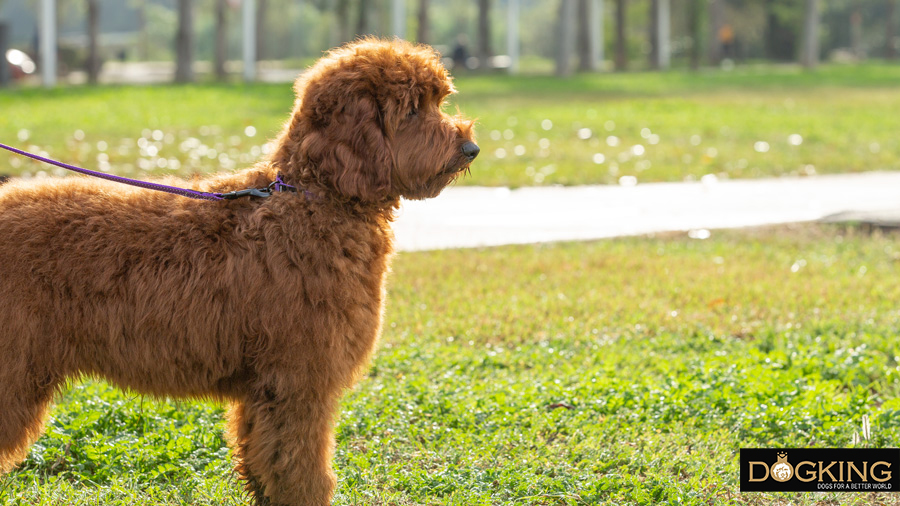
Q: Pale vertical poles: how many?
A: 6